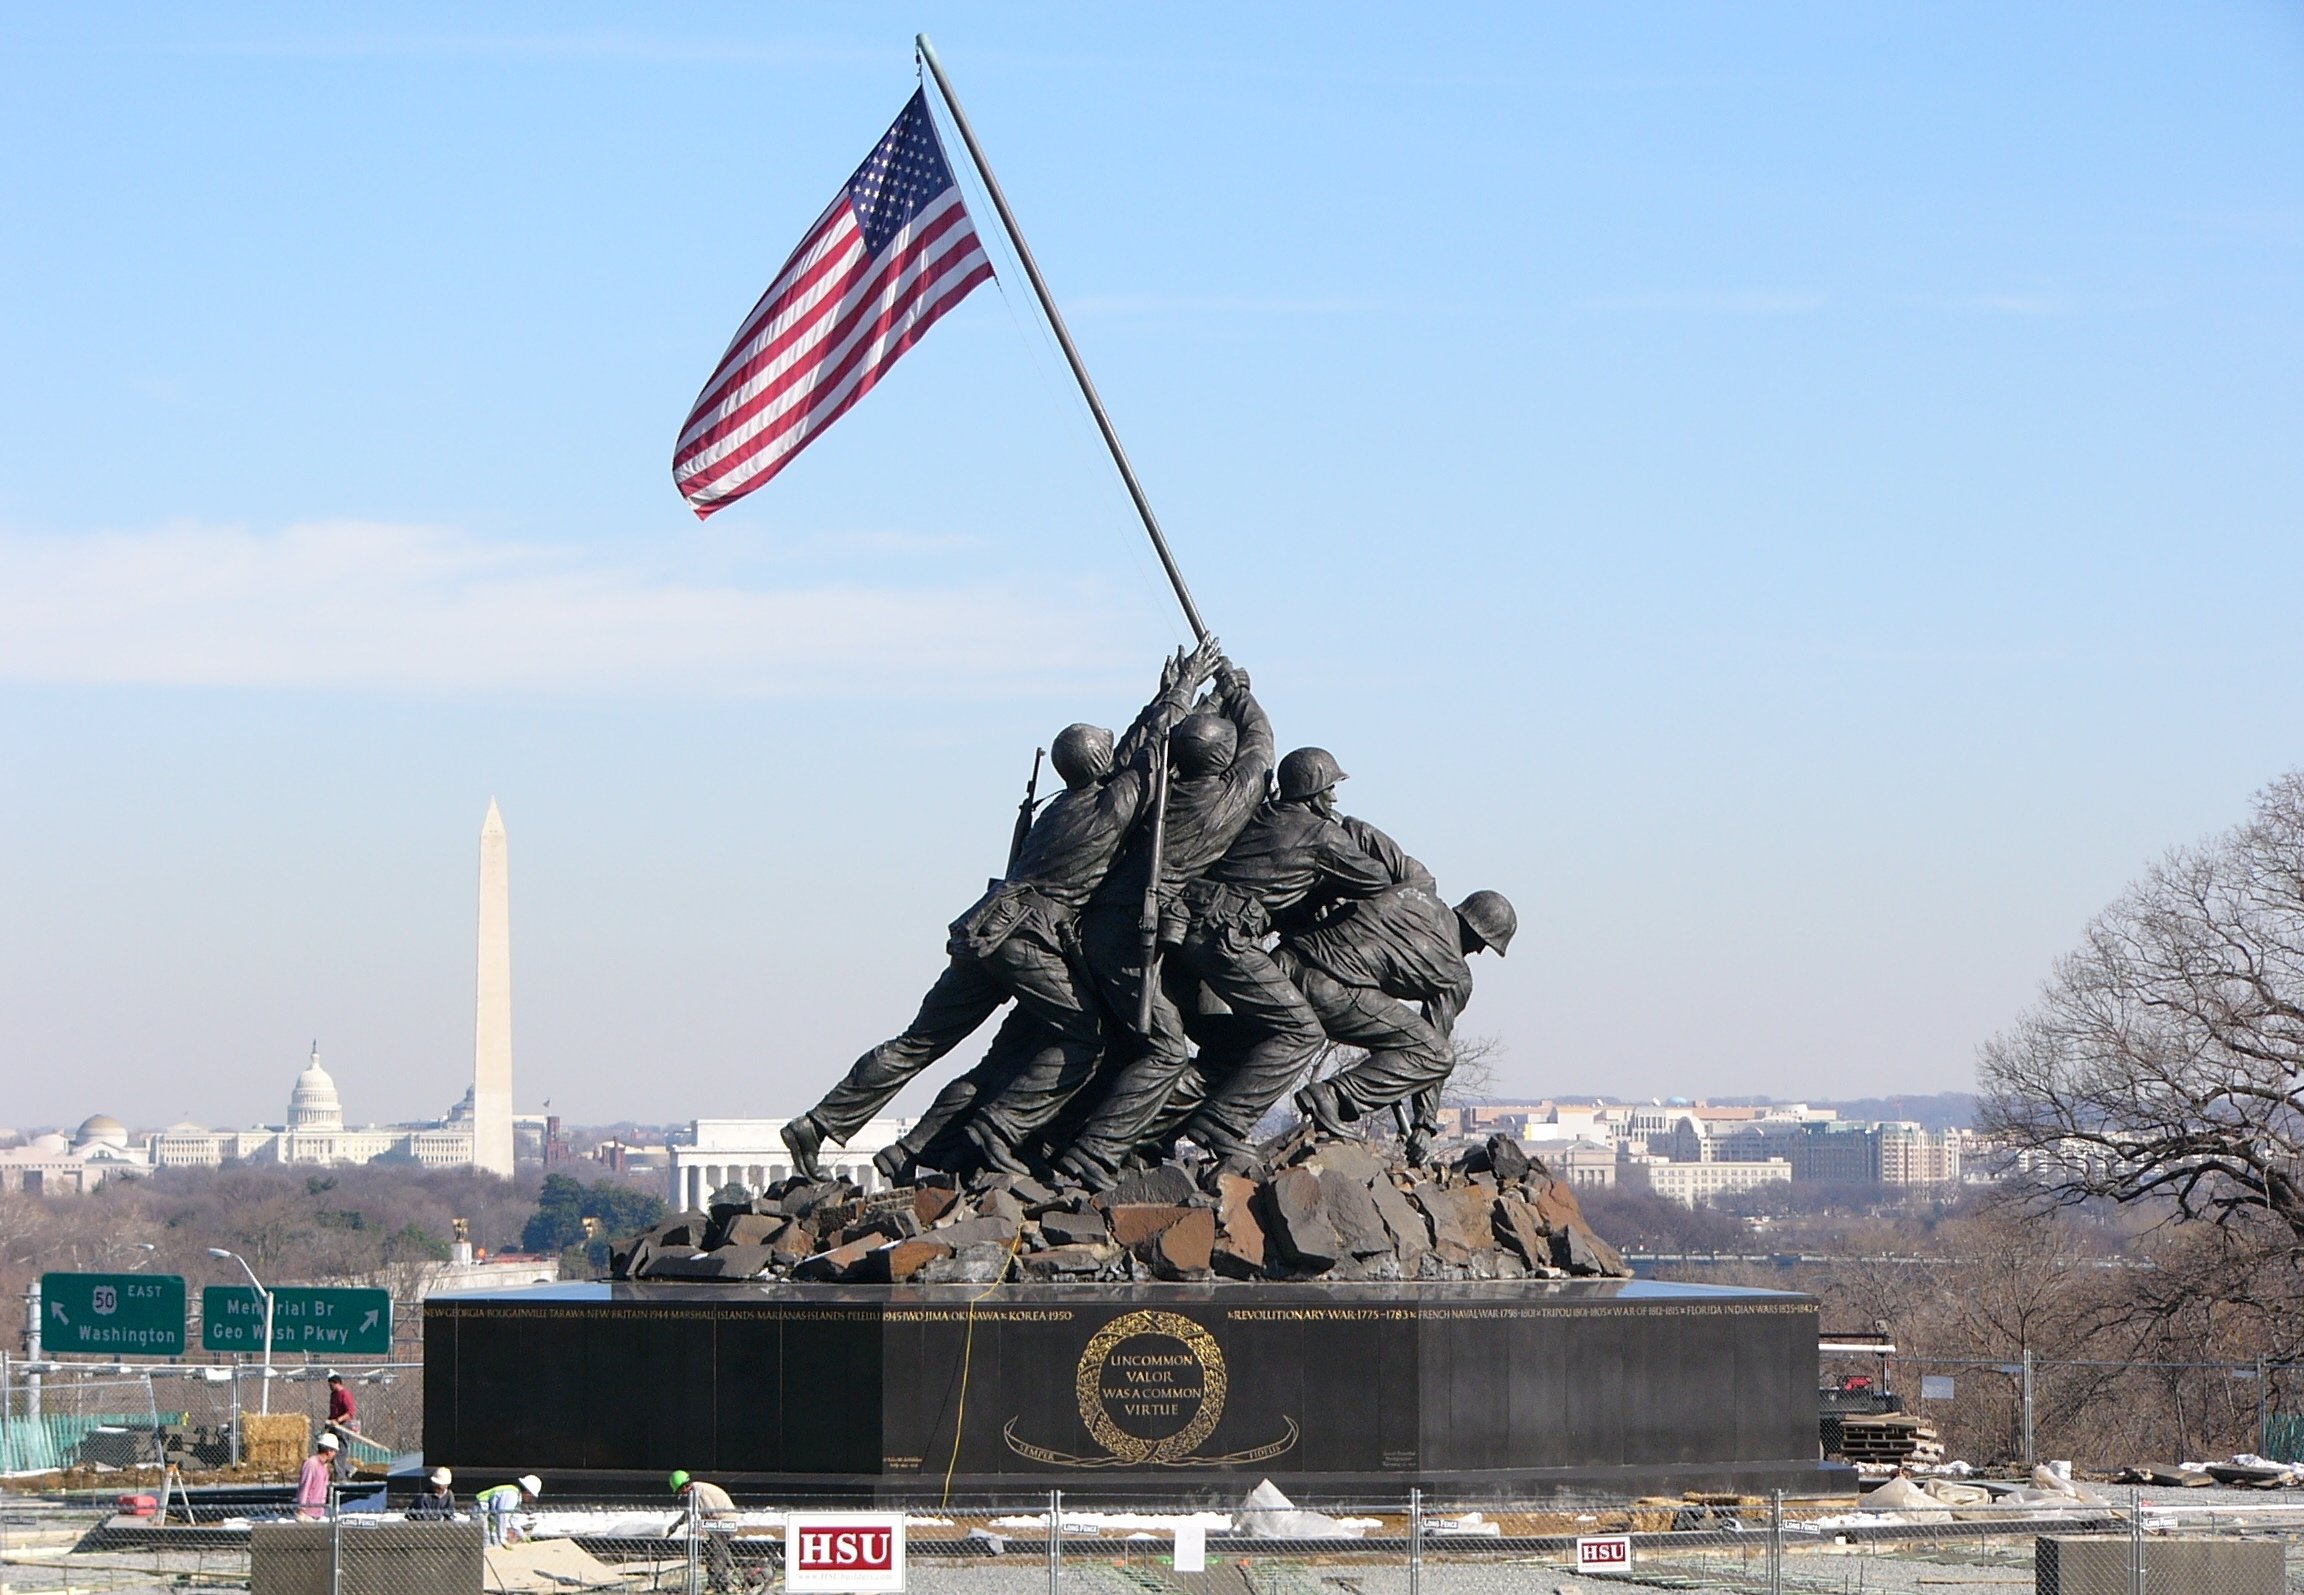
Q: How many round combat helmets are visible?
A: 4